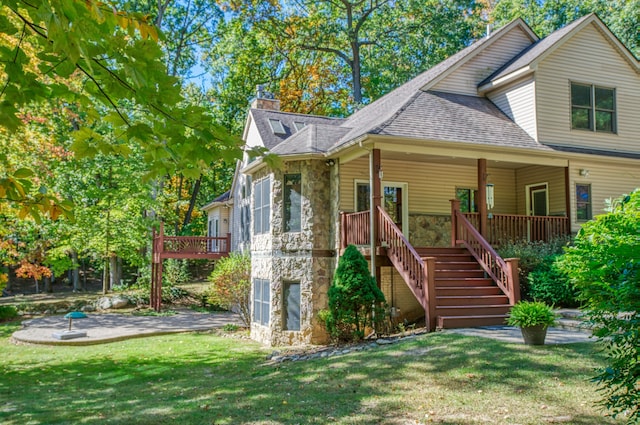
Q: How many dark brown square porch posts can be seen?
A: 3